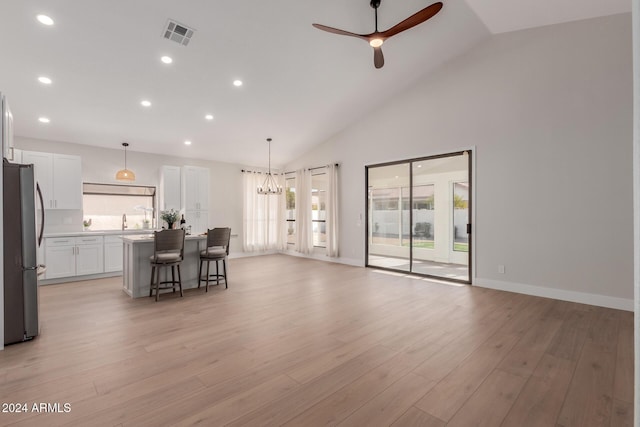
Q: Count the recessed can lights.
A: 8